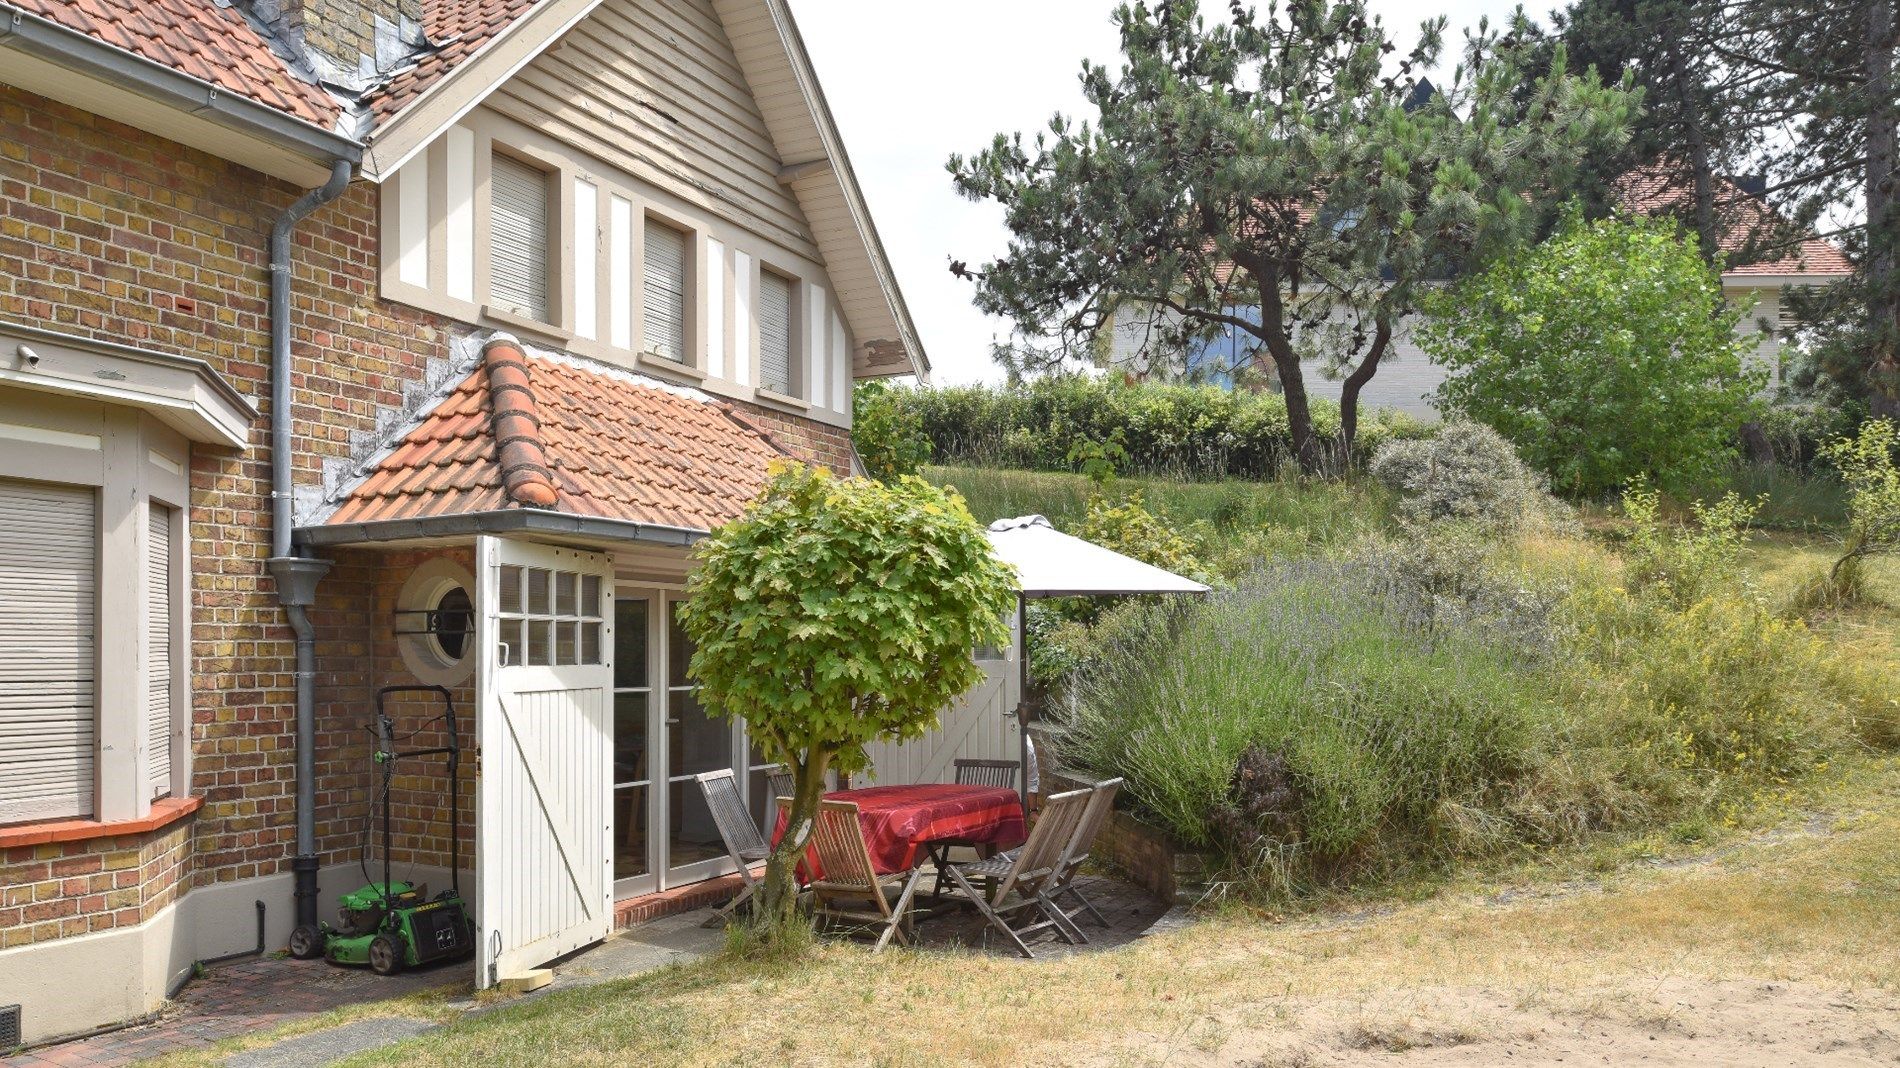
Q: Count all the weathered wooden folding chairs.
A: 6